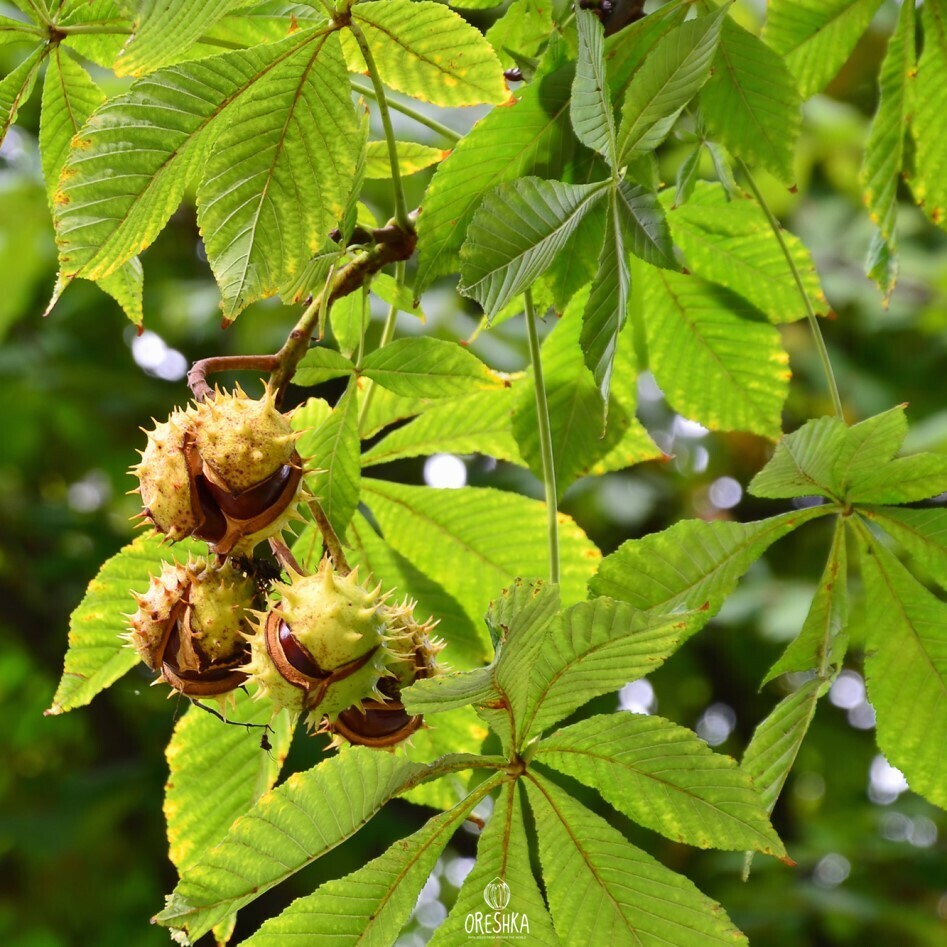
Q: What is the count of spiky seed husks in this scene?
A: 4